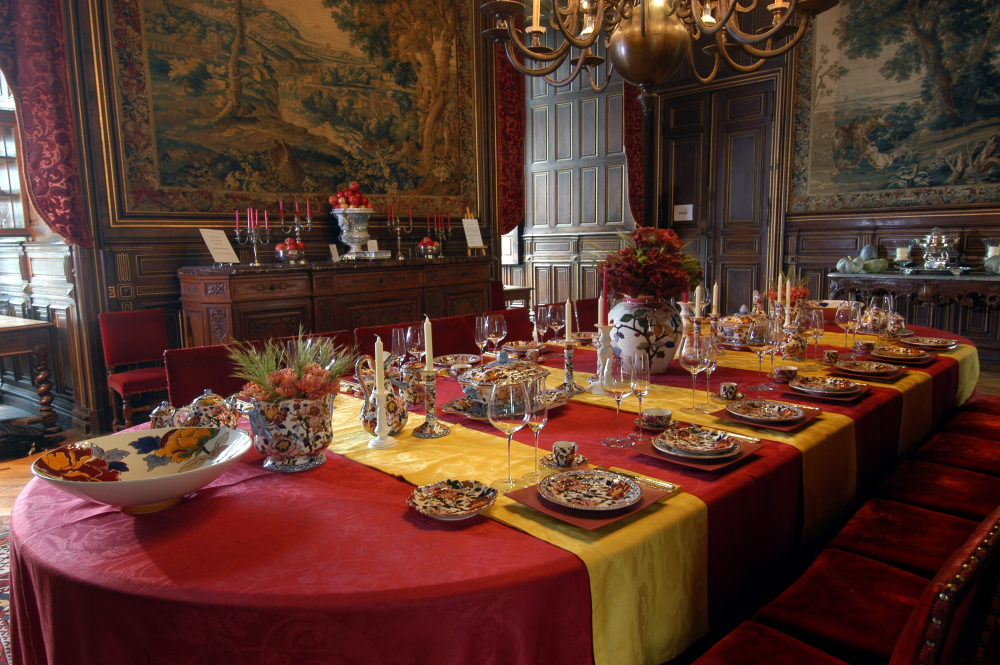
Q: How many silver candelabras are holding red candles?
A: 4